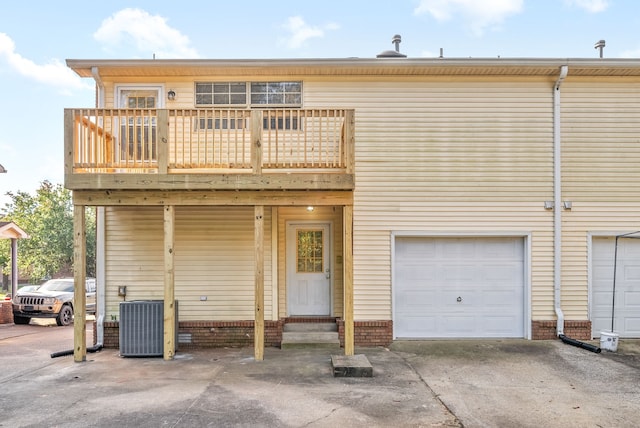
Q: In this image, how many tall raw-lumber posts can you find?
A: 4